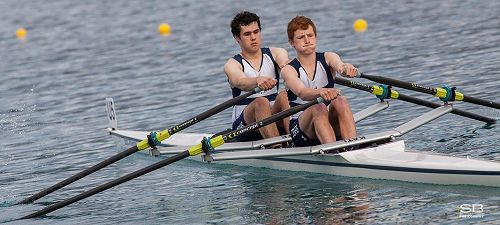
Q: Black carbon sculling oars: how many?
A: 4